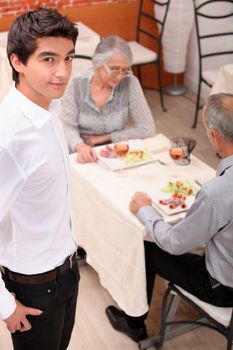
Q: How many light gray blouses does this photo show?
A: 1